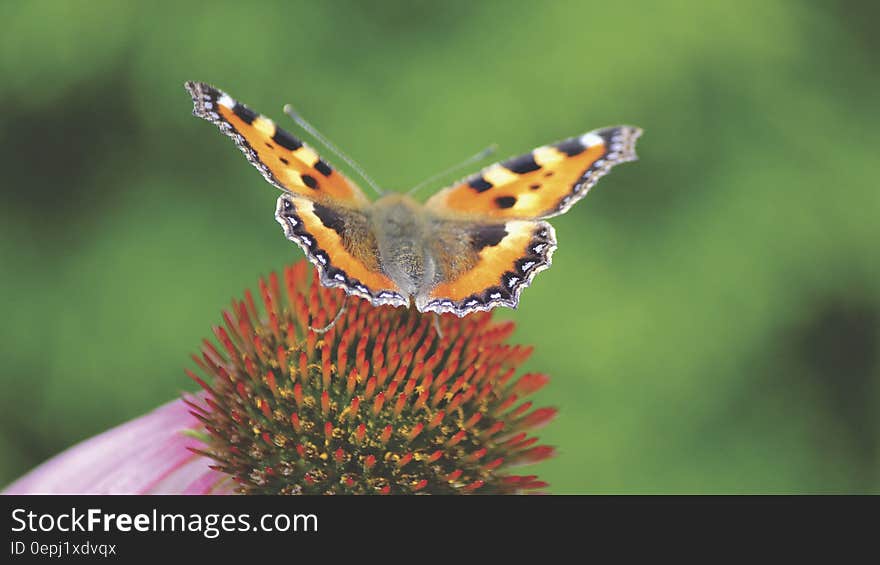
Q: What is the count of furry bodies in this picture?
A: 1